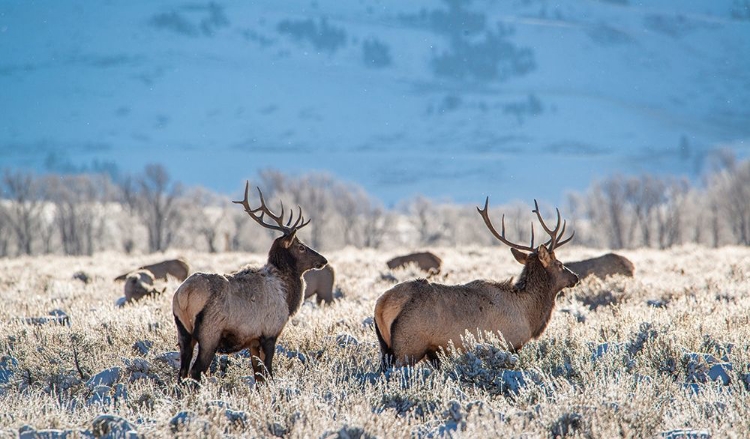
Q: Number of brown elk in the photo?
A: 7